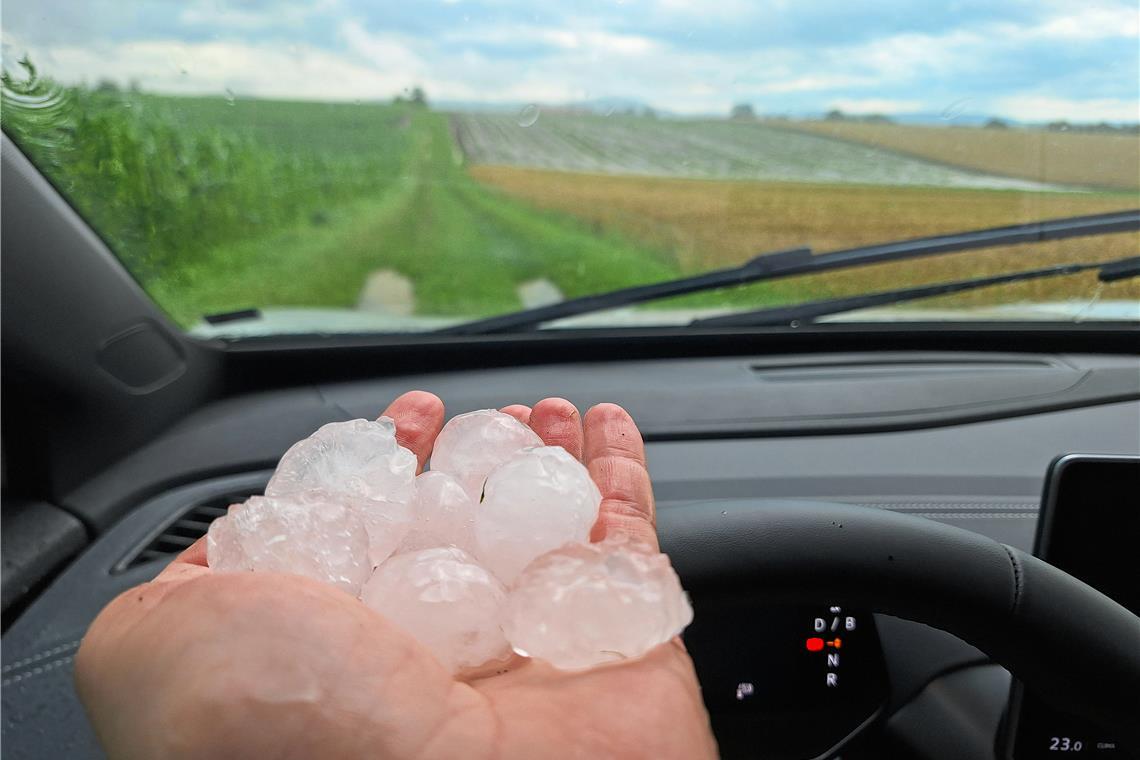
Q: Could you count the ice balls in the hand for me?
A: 7